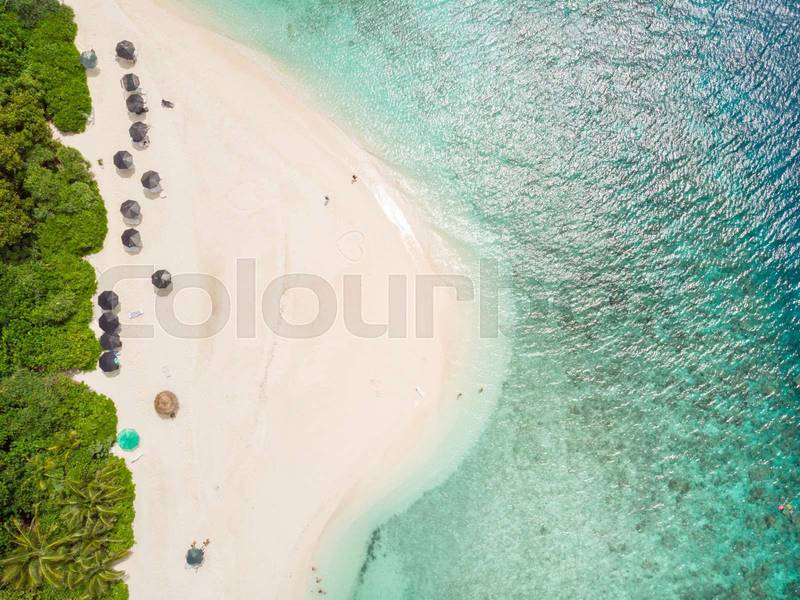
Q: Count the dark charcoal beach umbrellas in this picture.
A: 13